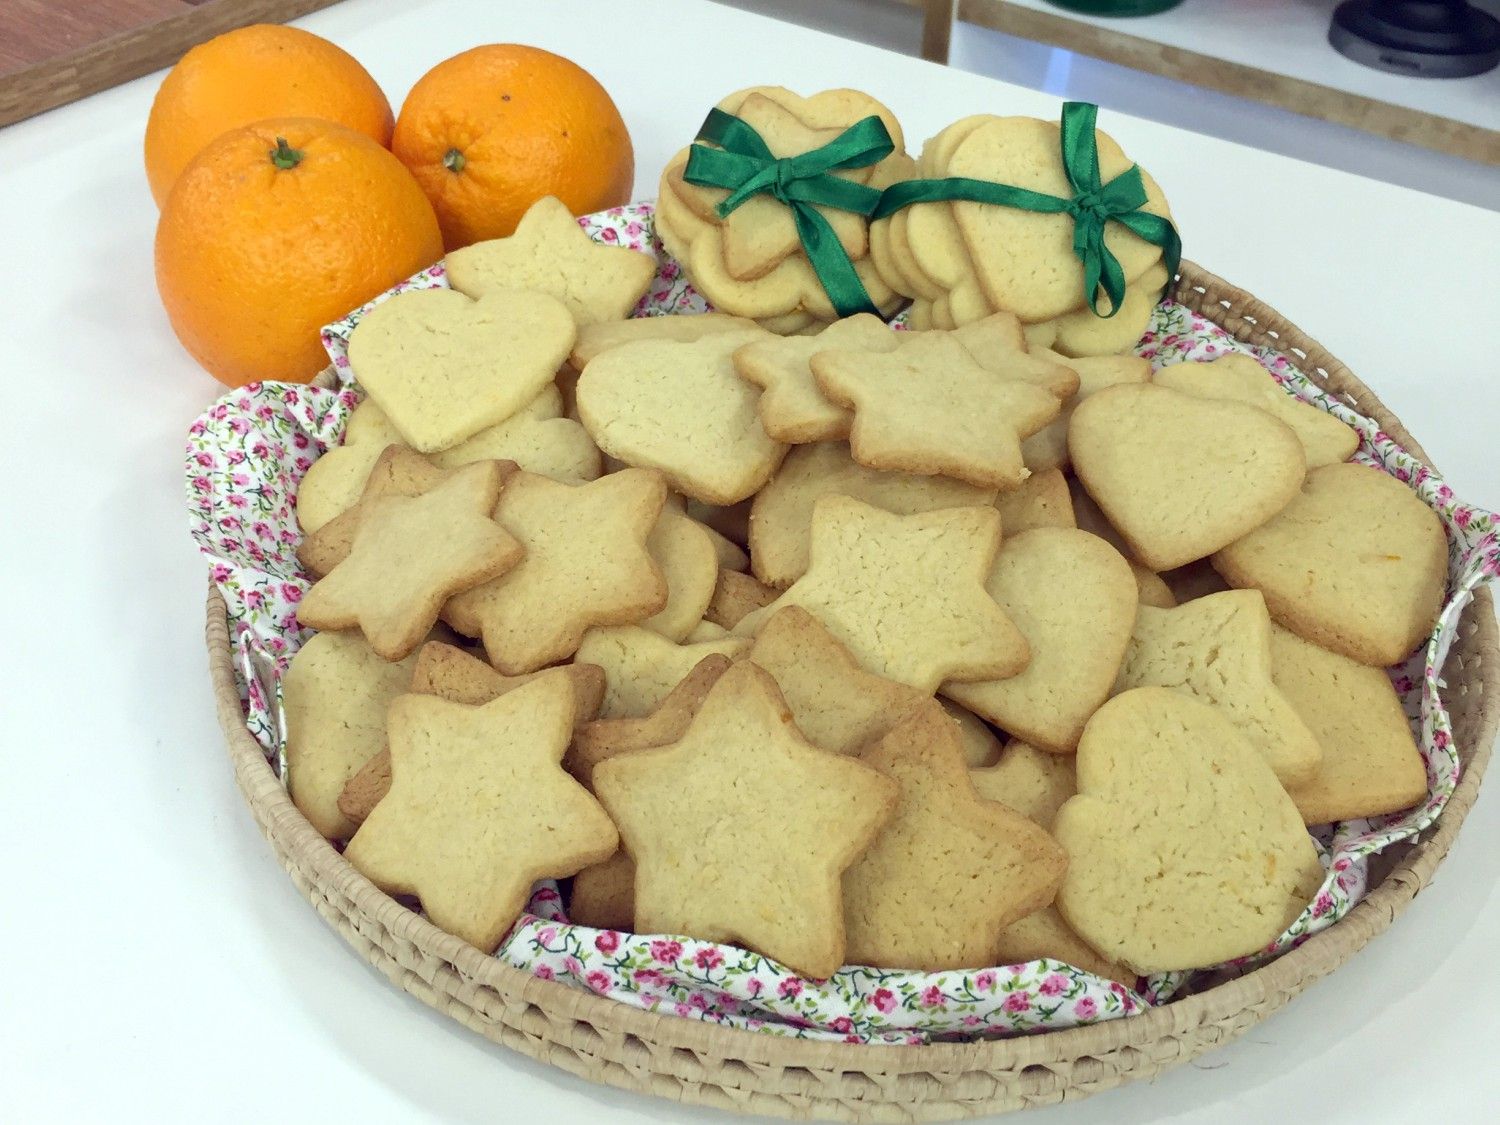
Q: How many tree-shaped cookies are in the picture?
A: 0